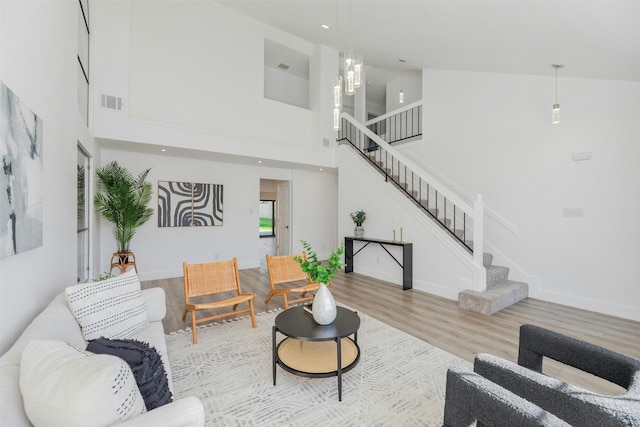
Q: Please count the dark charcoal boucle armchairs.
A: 2